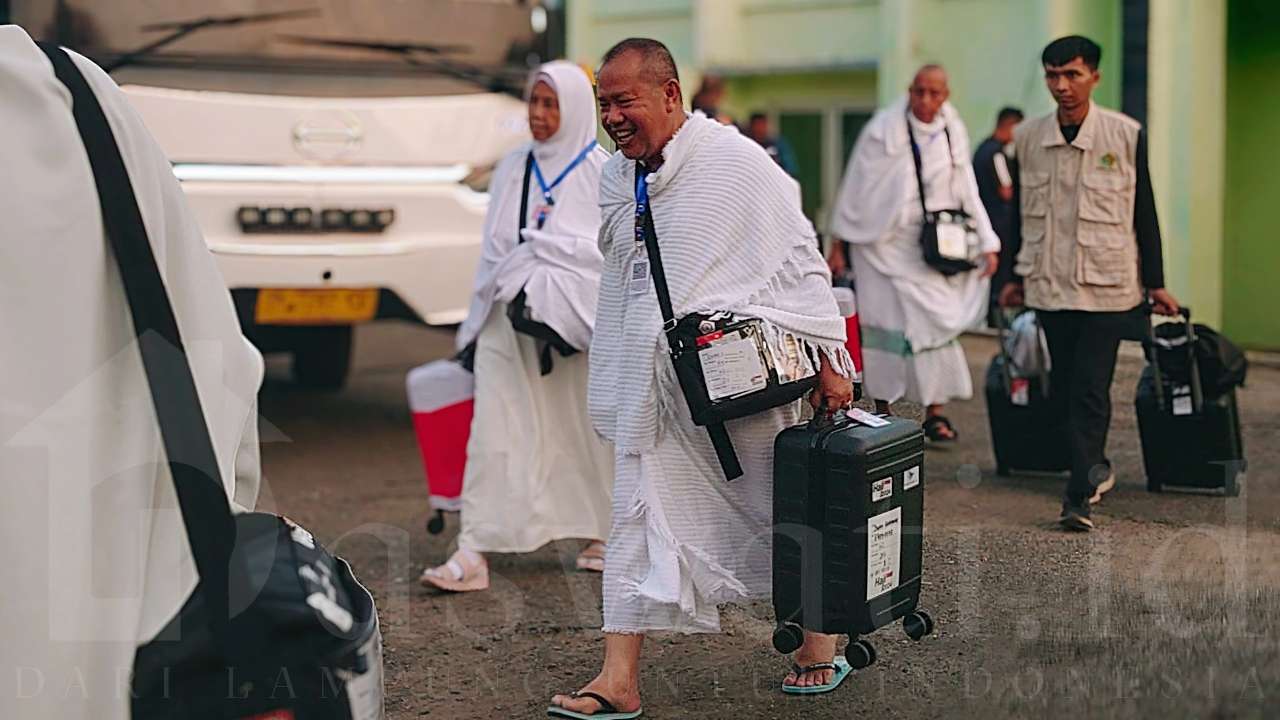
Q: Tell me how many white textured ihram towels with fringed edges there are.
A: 2